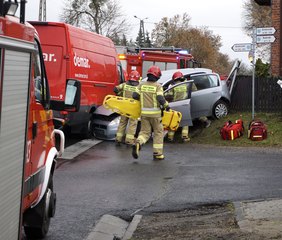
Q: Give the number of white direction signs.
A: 3